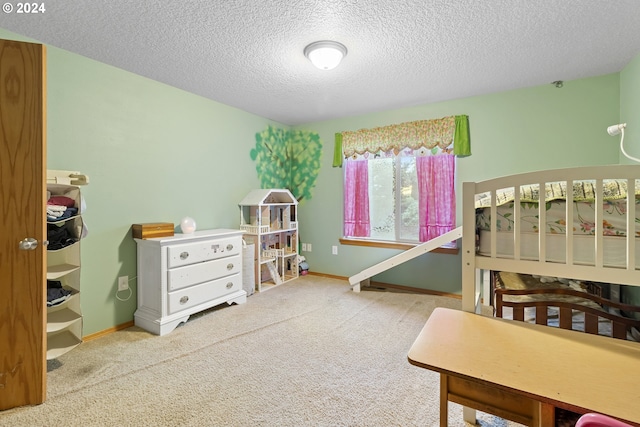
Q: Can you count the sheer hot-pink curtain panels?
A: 2